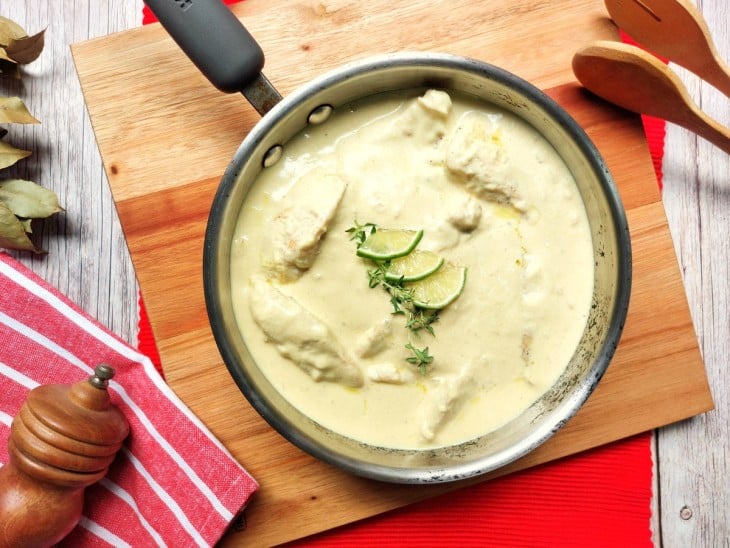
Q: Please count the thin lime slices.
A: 3